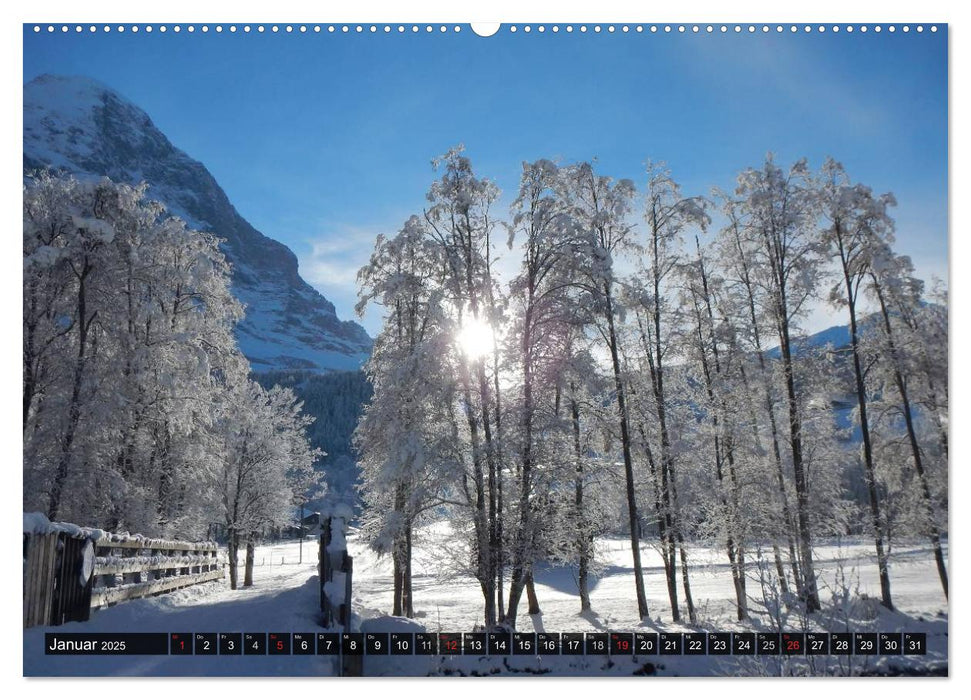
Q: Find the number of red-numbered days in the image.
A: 5